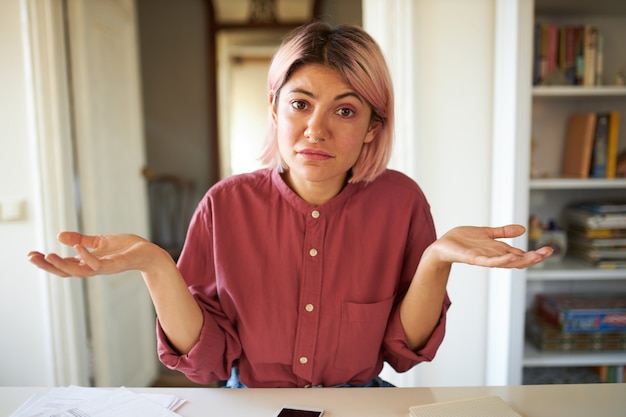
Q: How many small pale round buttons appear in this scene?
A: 4